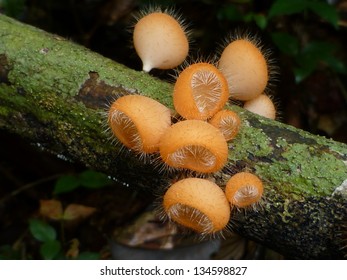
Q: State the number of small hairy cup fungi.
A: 9